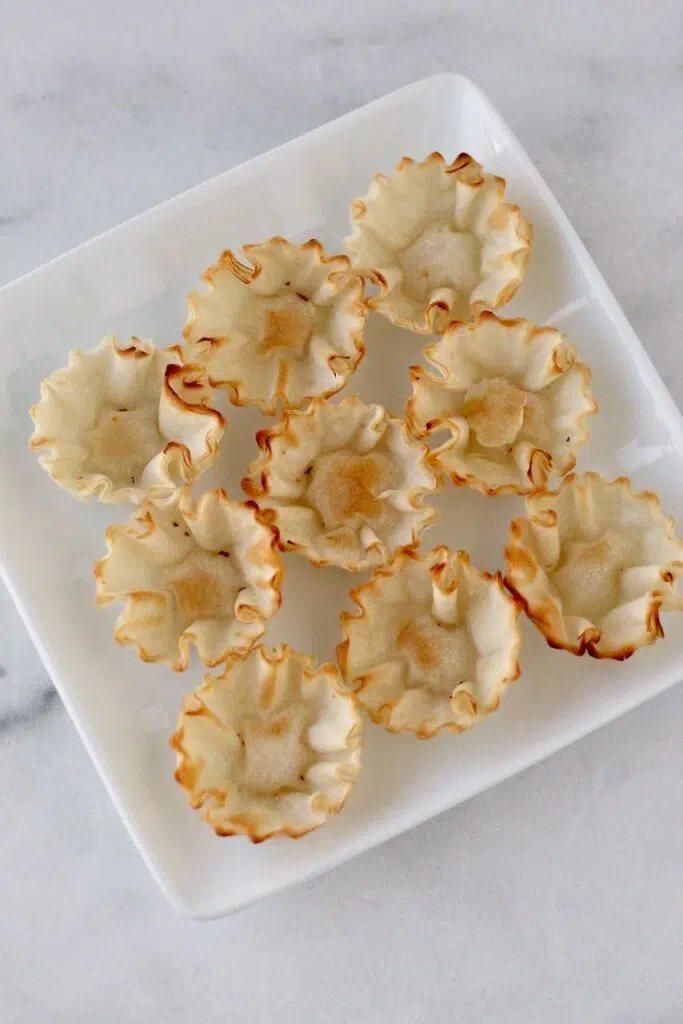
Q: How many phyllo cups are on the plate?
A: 9